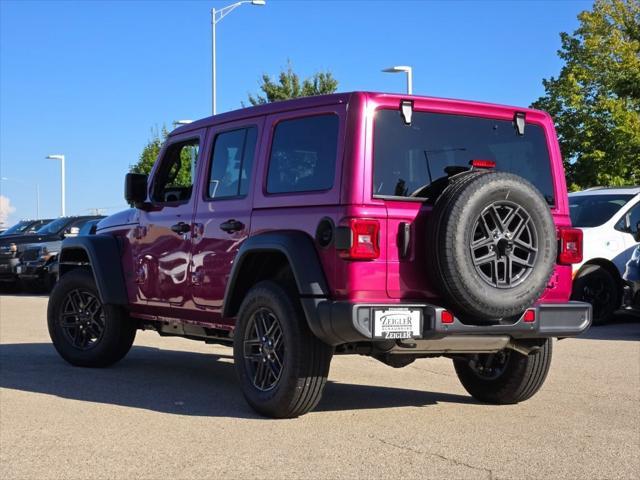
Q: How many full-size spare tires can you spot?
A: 1